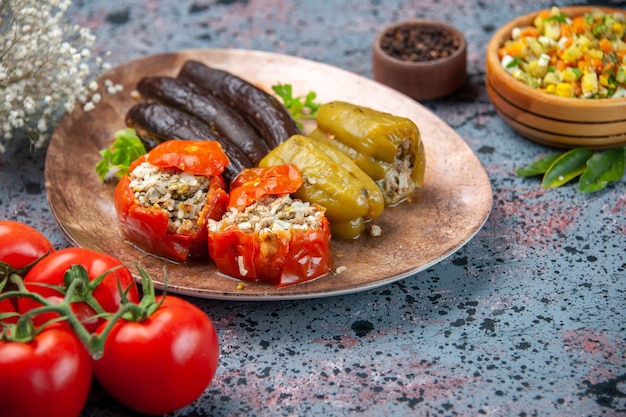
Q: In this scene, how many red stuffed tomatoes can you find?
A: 2